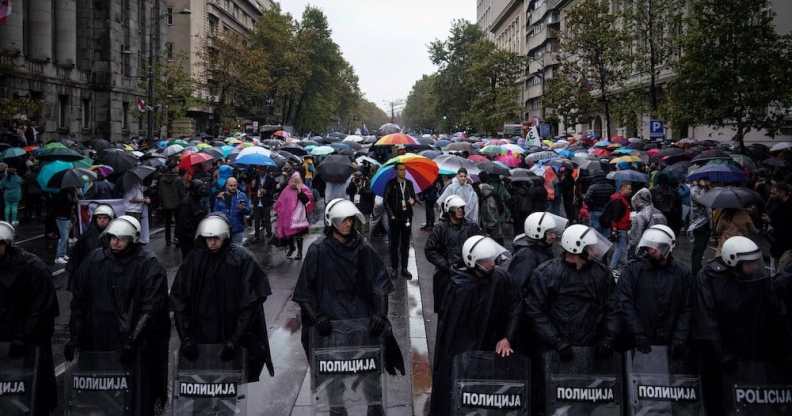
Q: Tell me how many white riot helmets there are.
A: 11